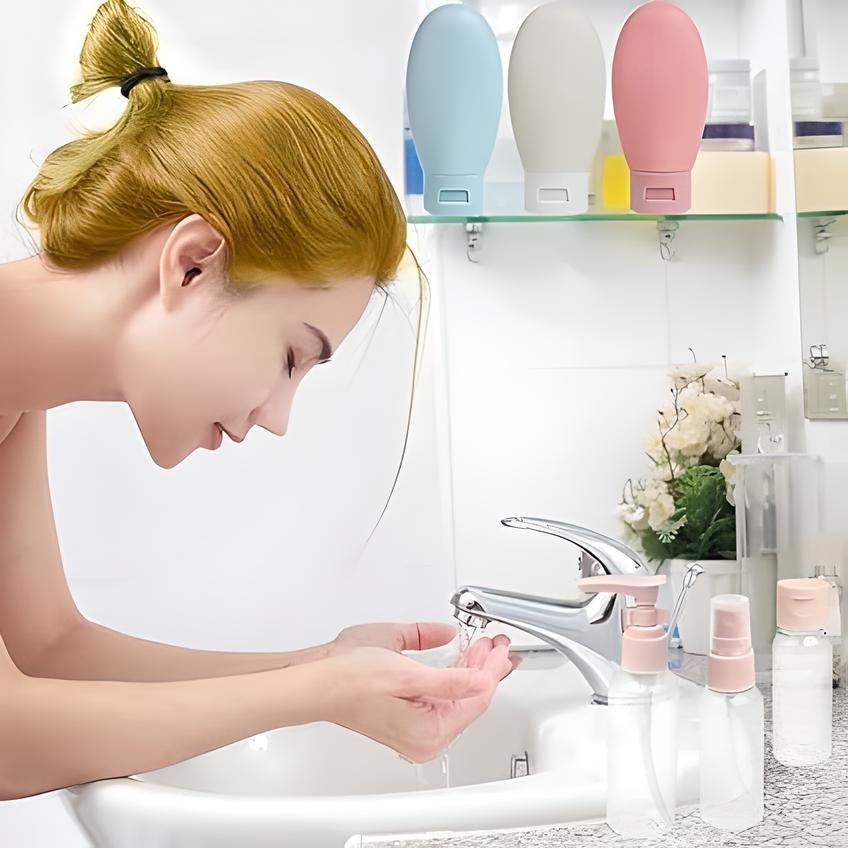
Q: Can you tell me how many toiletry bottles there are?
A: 6